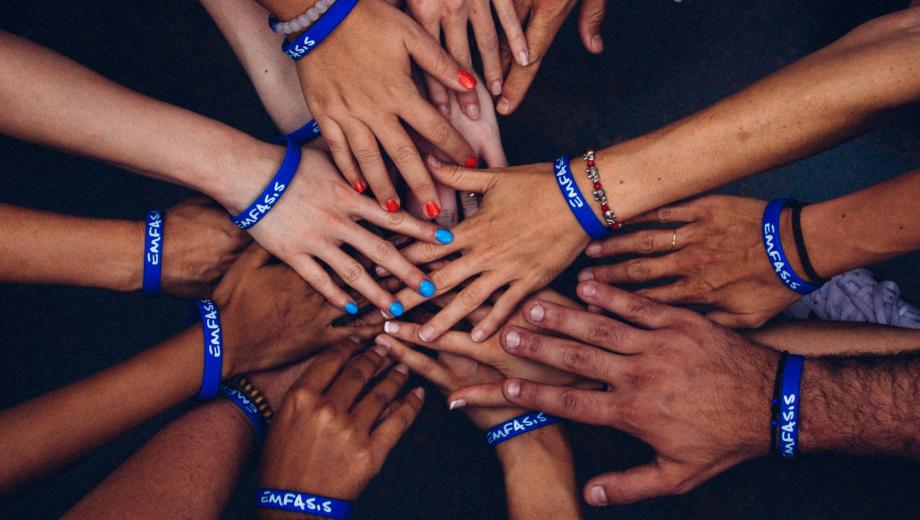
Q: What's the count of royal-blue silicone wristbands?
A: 11